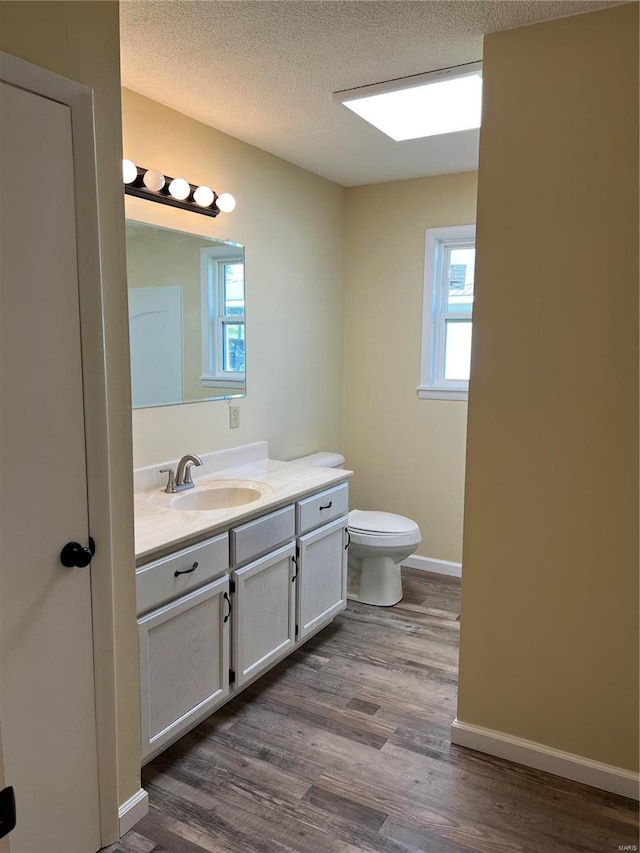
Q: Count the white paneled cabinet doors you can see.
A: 3